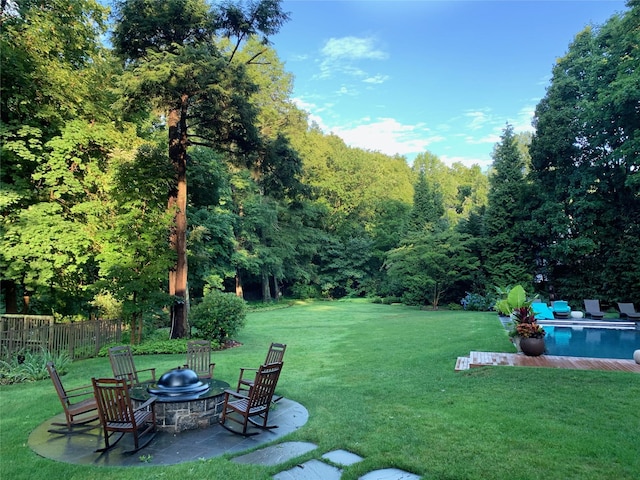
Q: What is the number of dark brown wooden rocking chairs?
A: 6